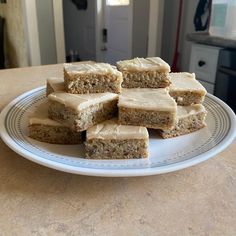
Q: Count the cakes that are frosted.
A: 9